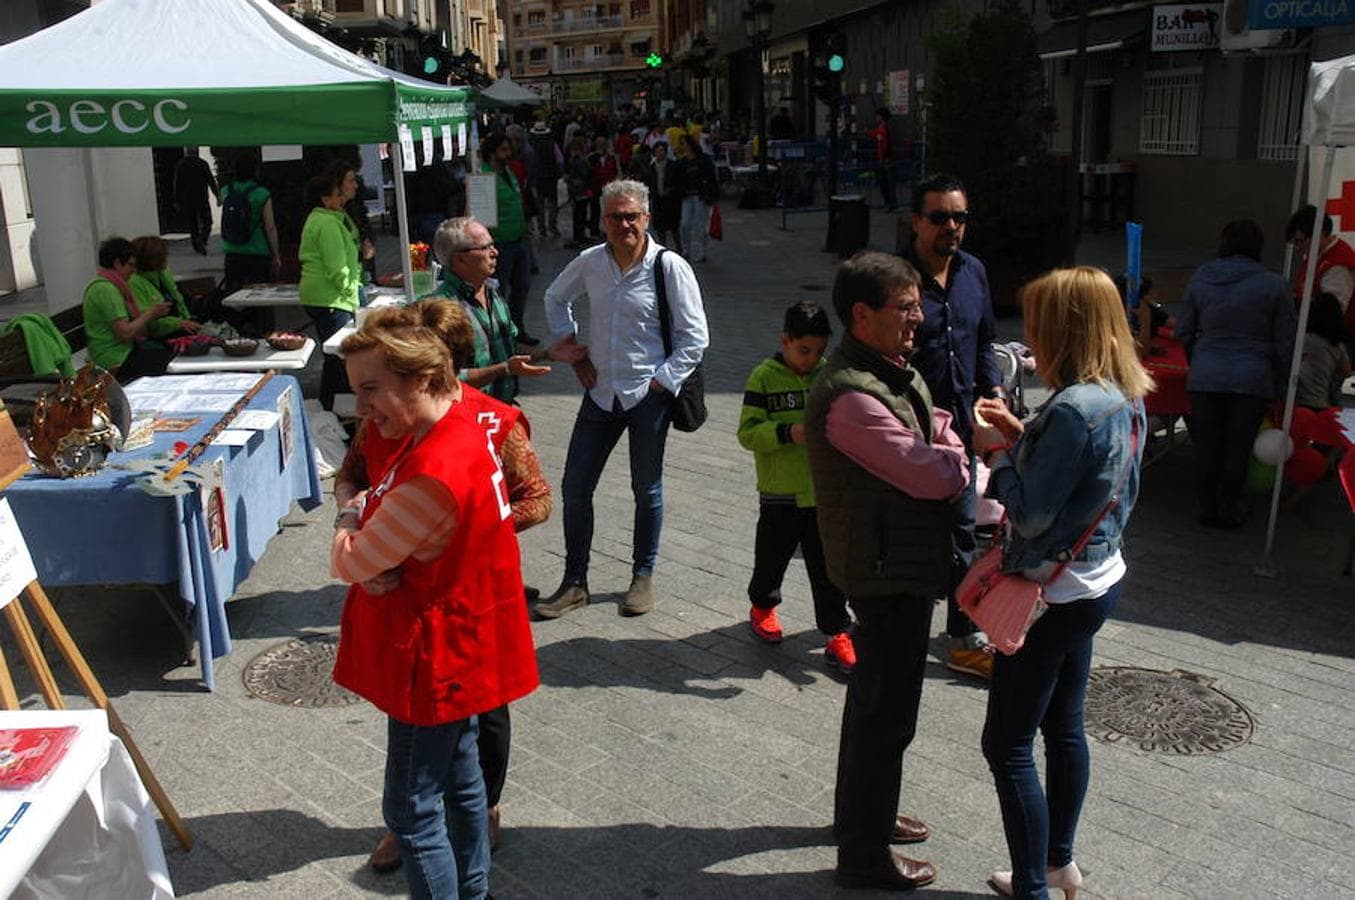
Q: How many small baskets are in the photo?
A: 3